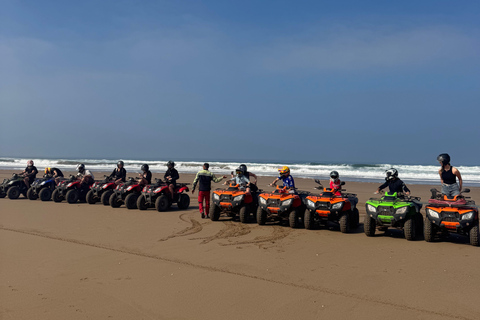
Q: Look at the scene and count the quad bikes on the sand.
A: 11